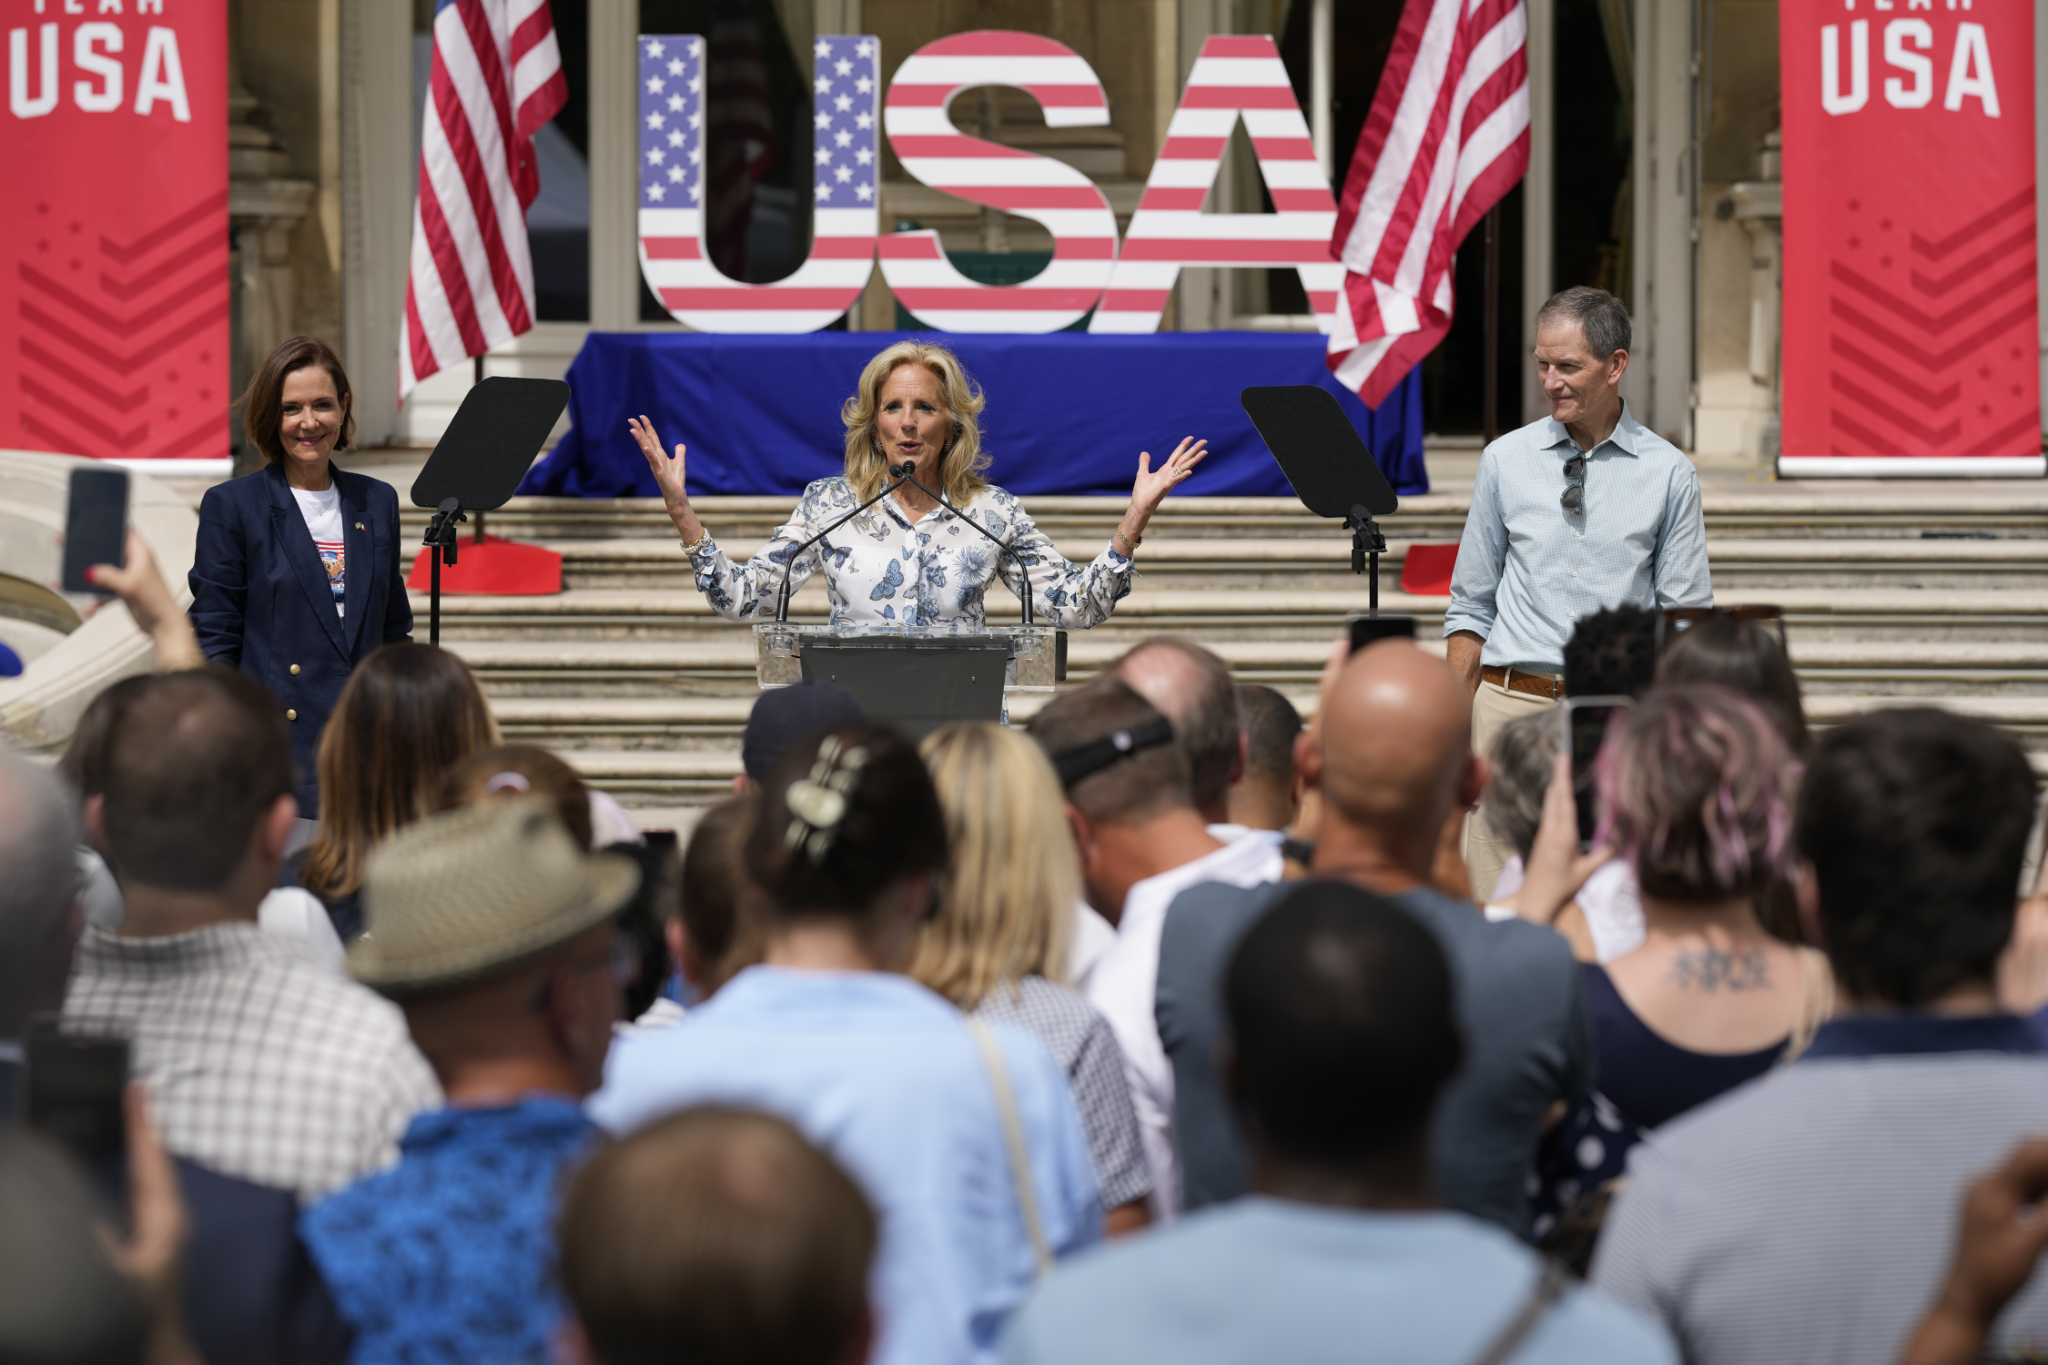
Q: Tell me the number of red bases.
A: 2